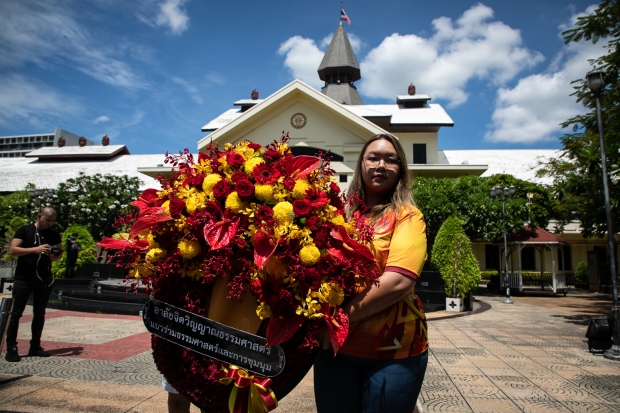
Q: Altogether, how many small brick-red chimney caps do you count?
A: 5